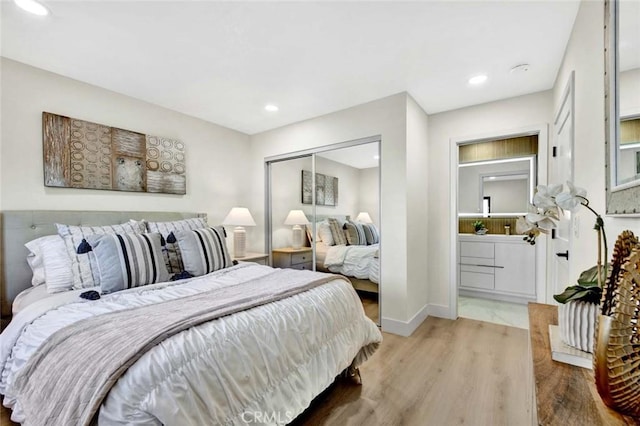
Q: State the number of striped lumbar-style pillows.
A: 2